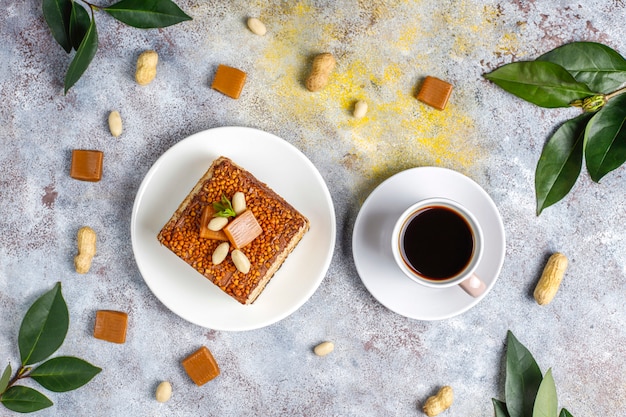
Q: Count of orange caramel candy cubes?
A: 7